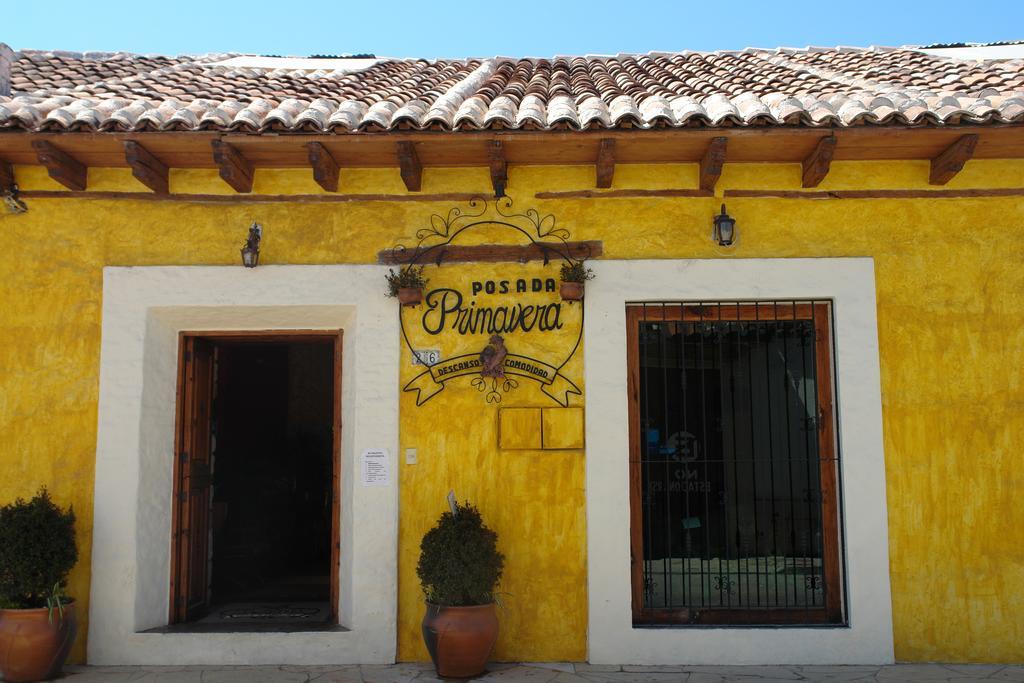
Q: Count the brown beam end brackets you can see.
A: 11